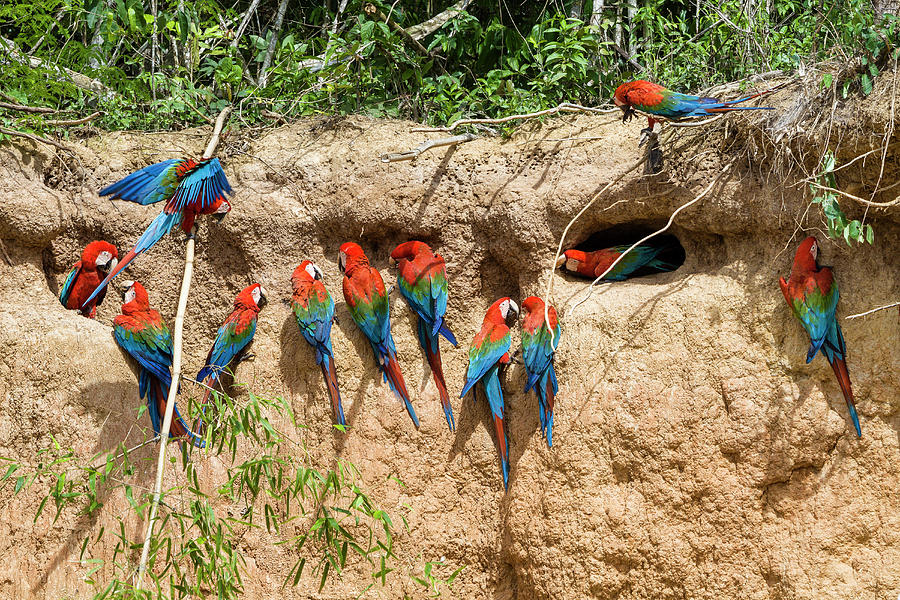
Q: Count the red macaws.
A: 12